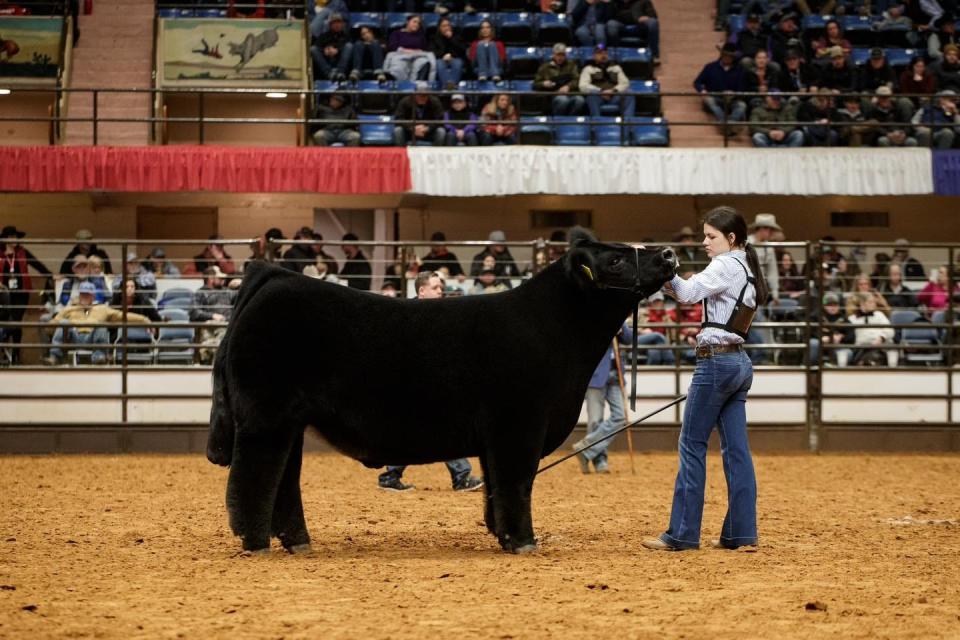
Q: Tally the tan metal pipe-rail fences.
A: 1